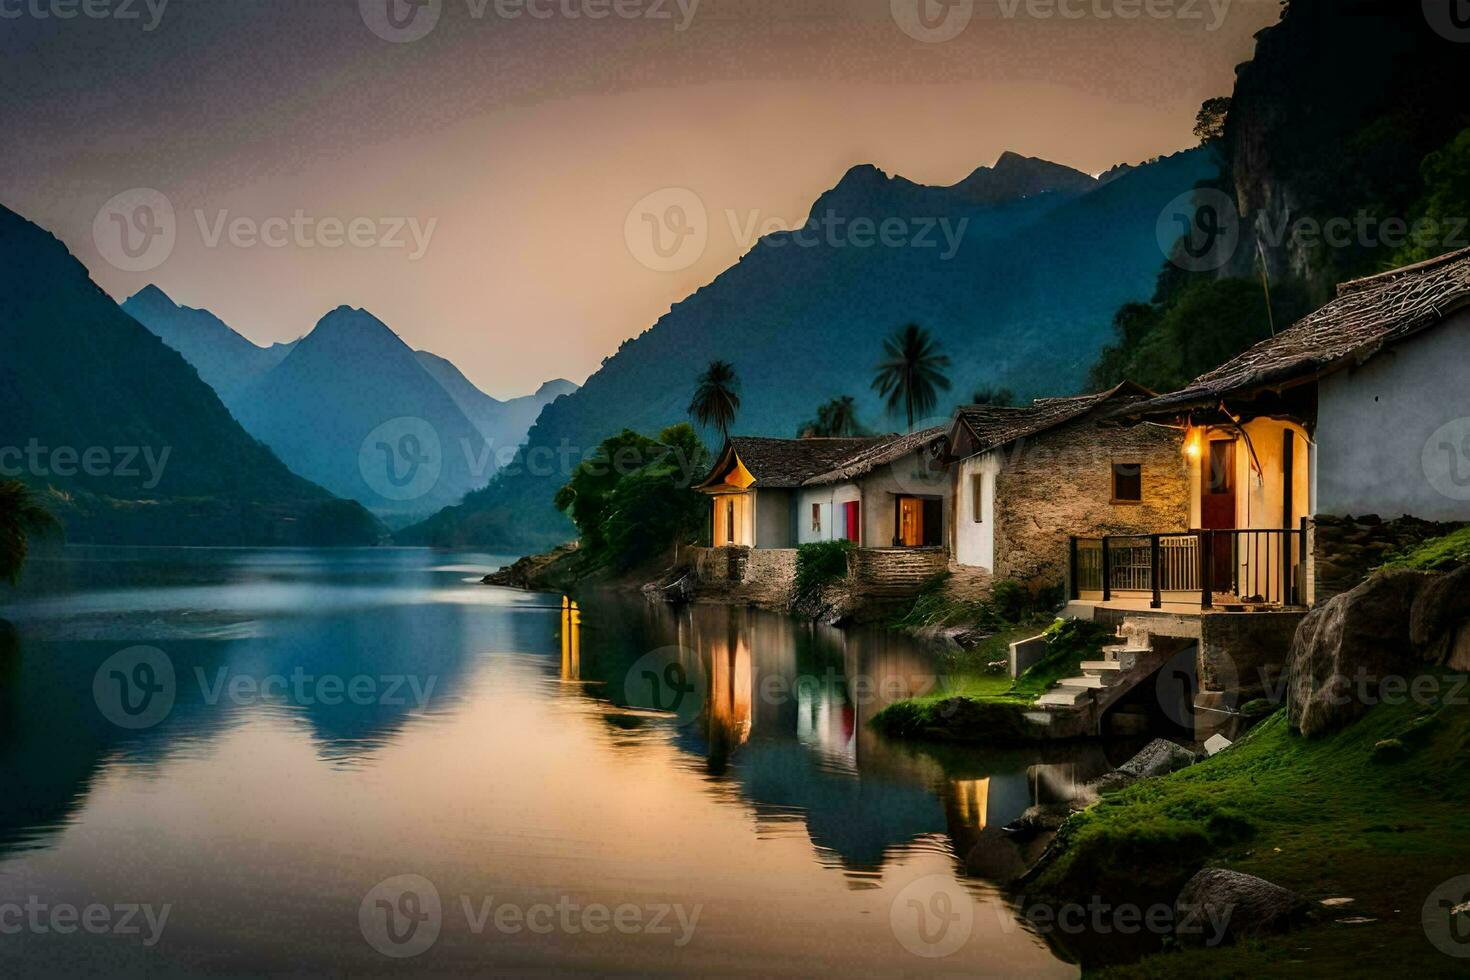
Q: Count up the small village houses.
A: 4